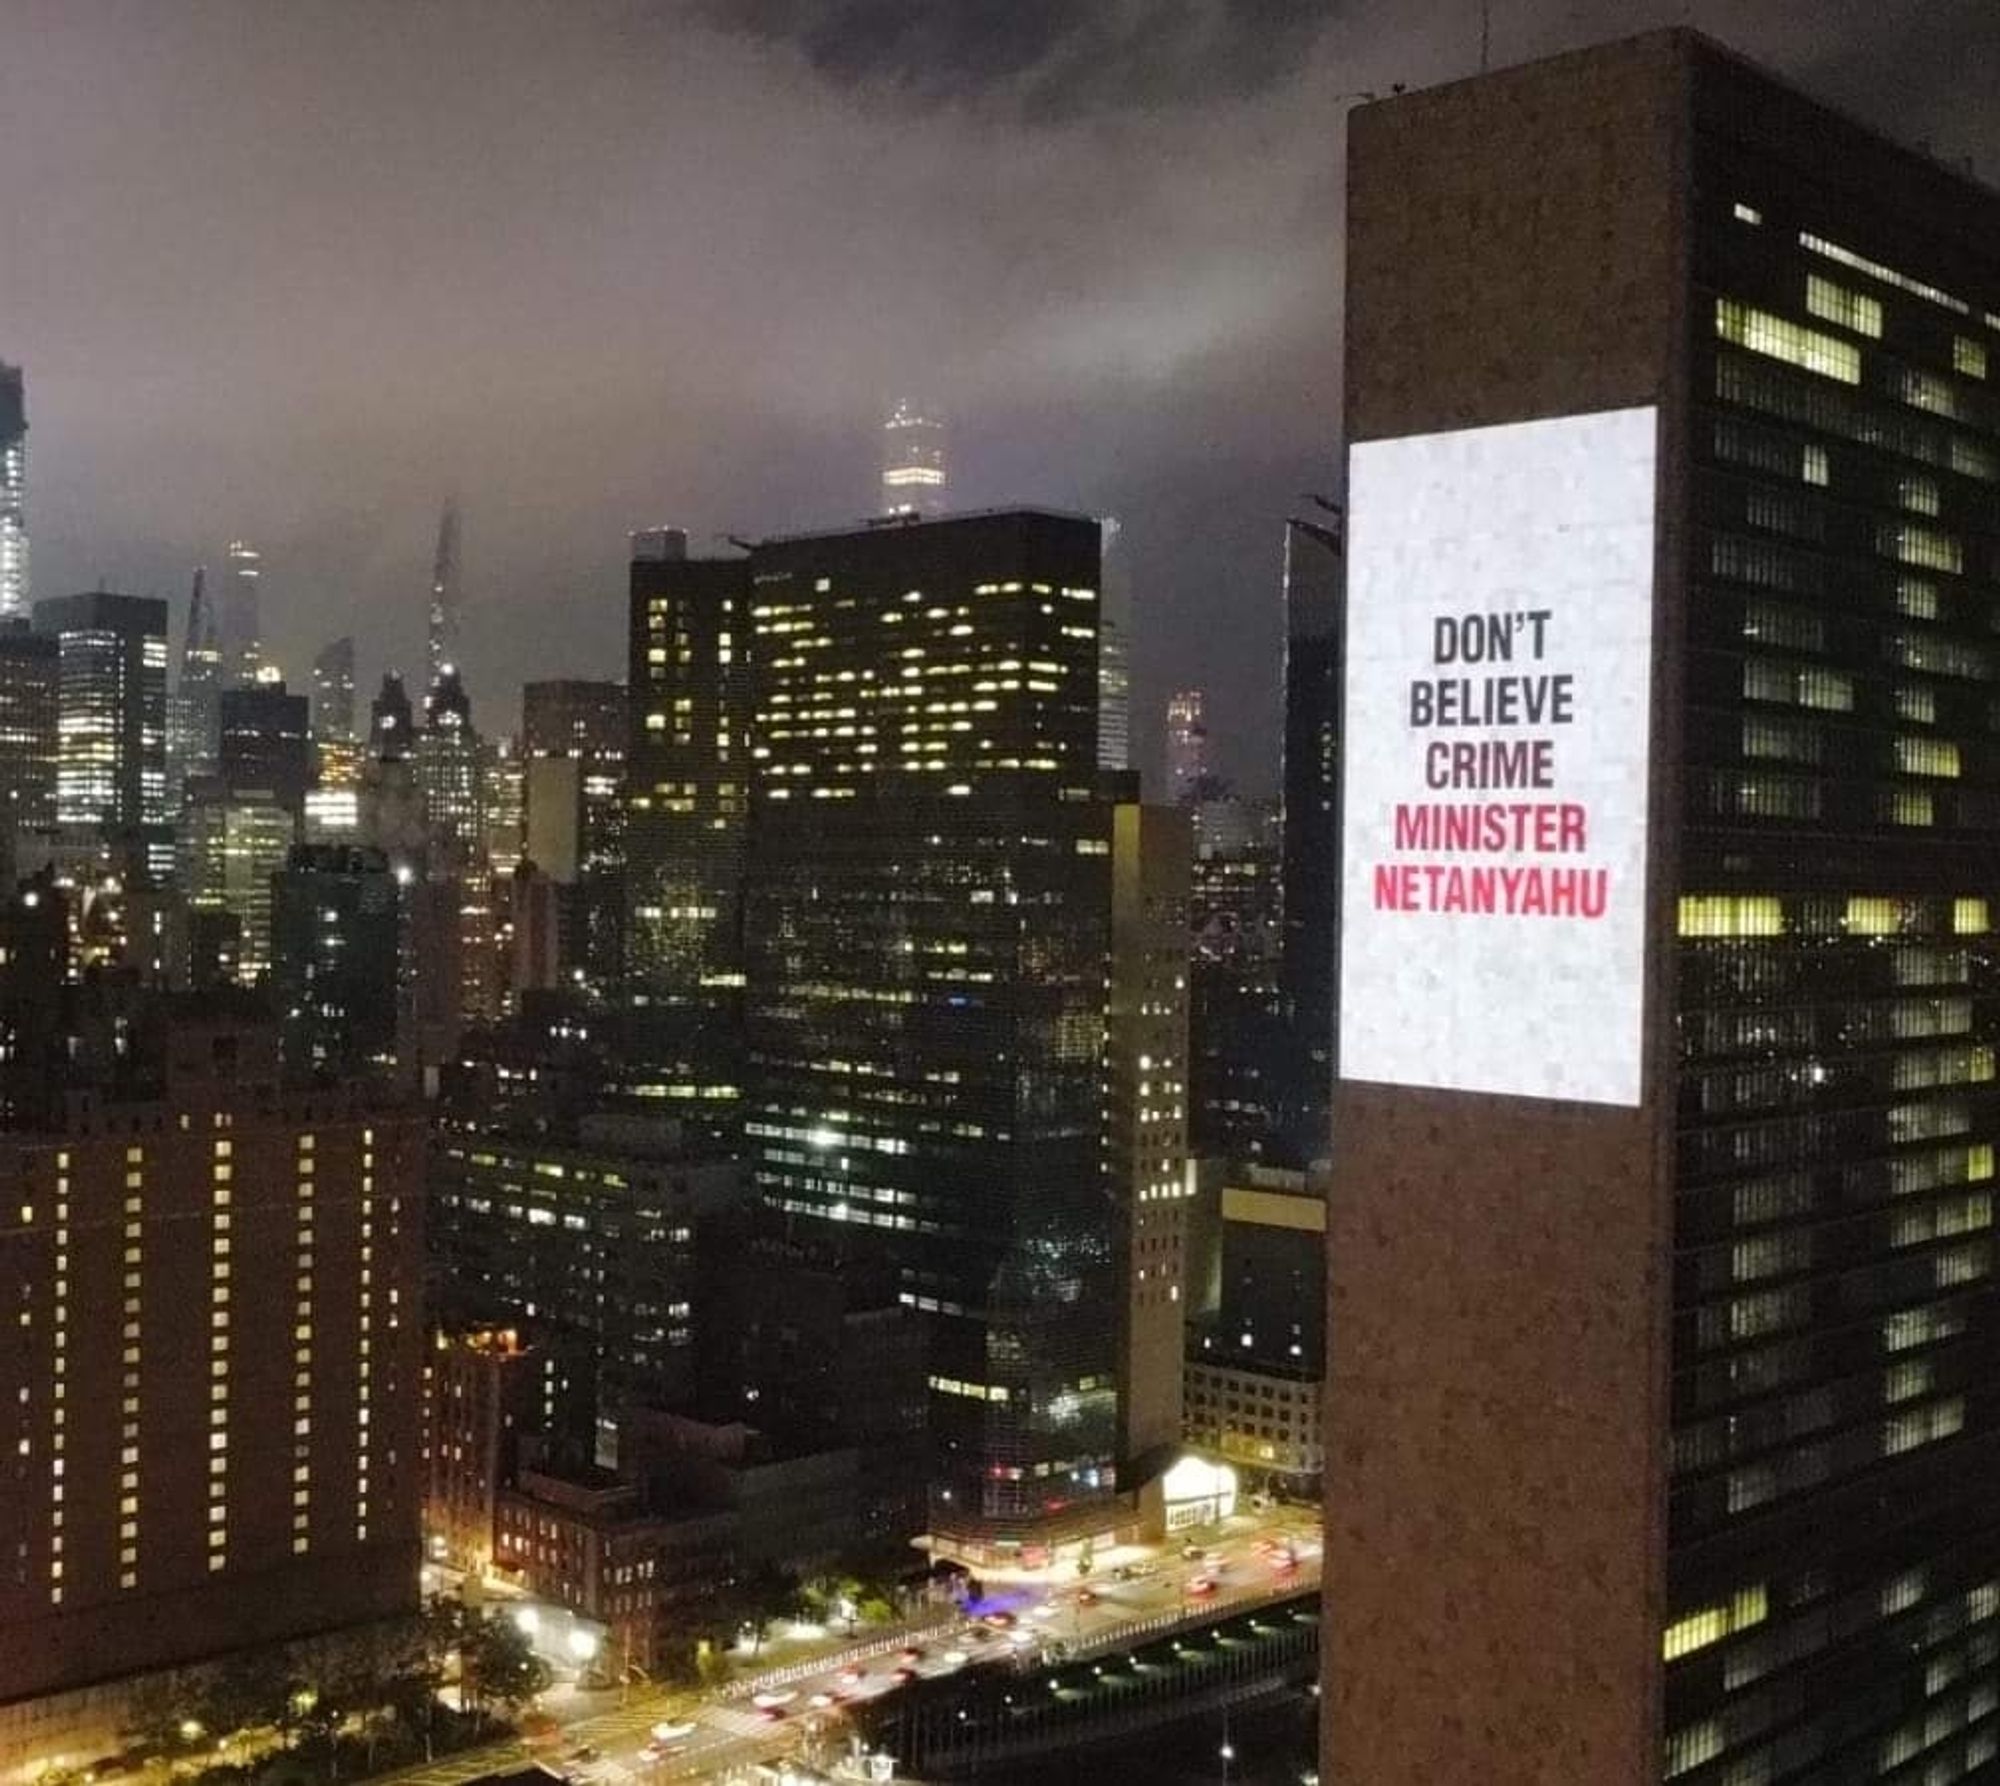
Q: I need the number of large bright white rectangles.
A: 1